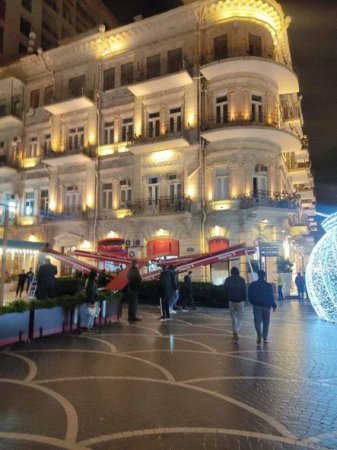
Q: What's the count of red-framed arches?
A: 3